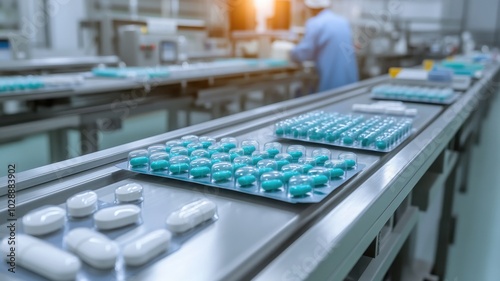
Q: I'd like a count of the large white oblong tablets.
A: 8